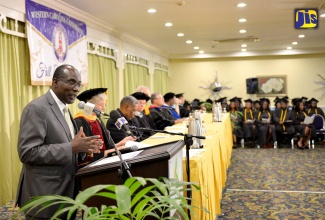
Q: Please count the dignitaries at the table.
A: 7